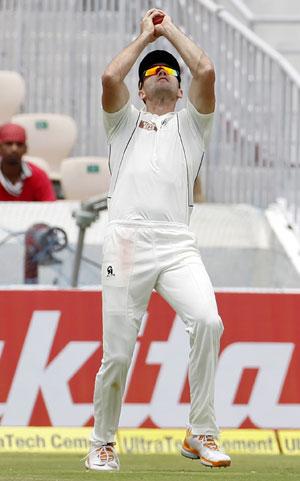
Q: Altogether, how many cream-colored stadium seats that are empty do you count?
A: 3